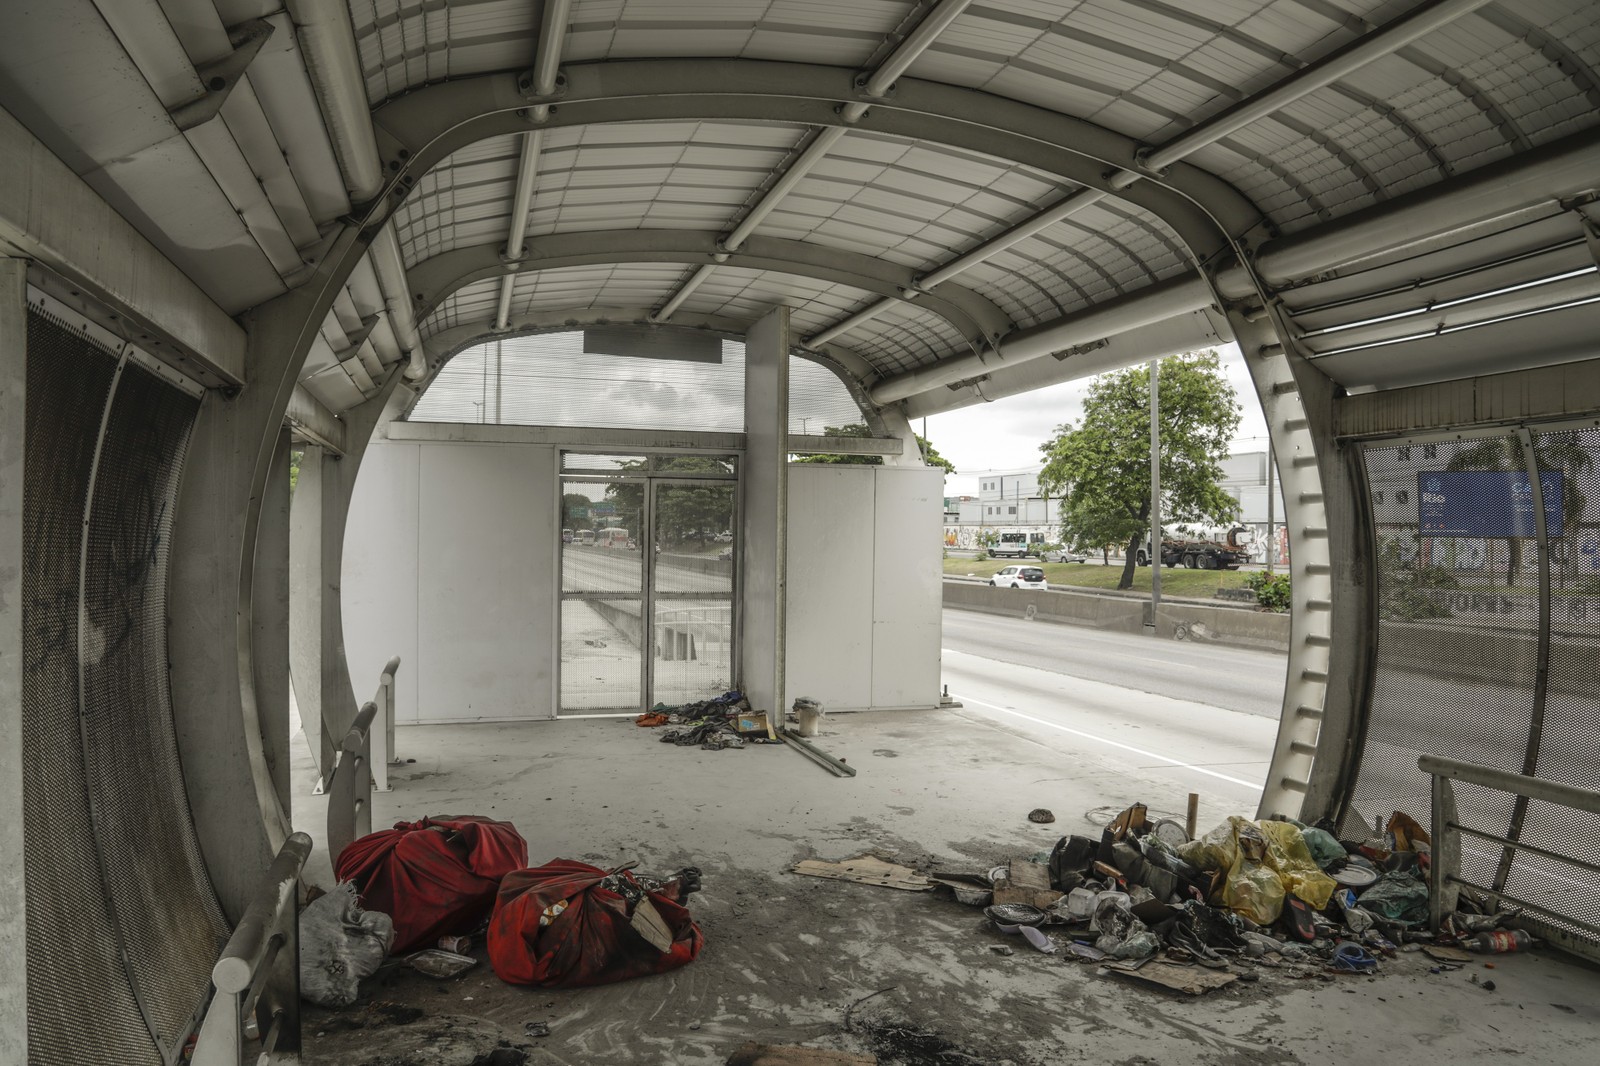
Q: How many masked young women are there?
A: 0